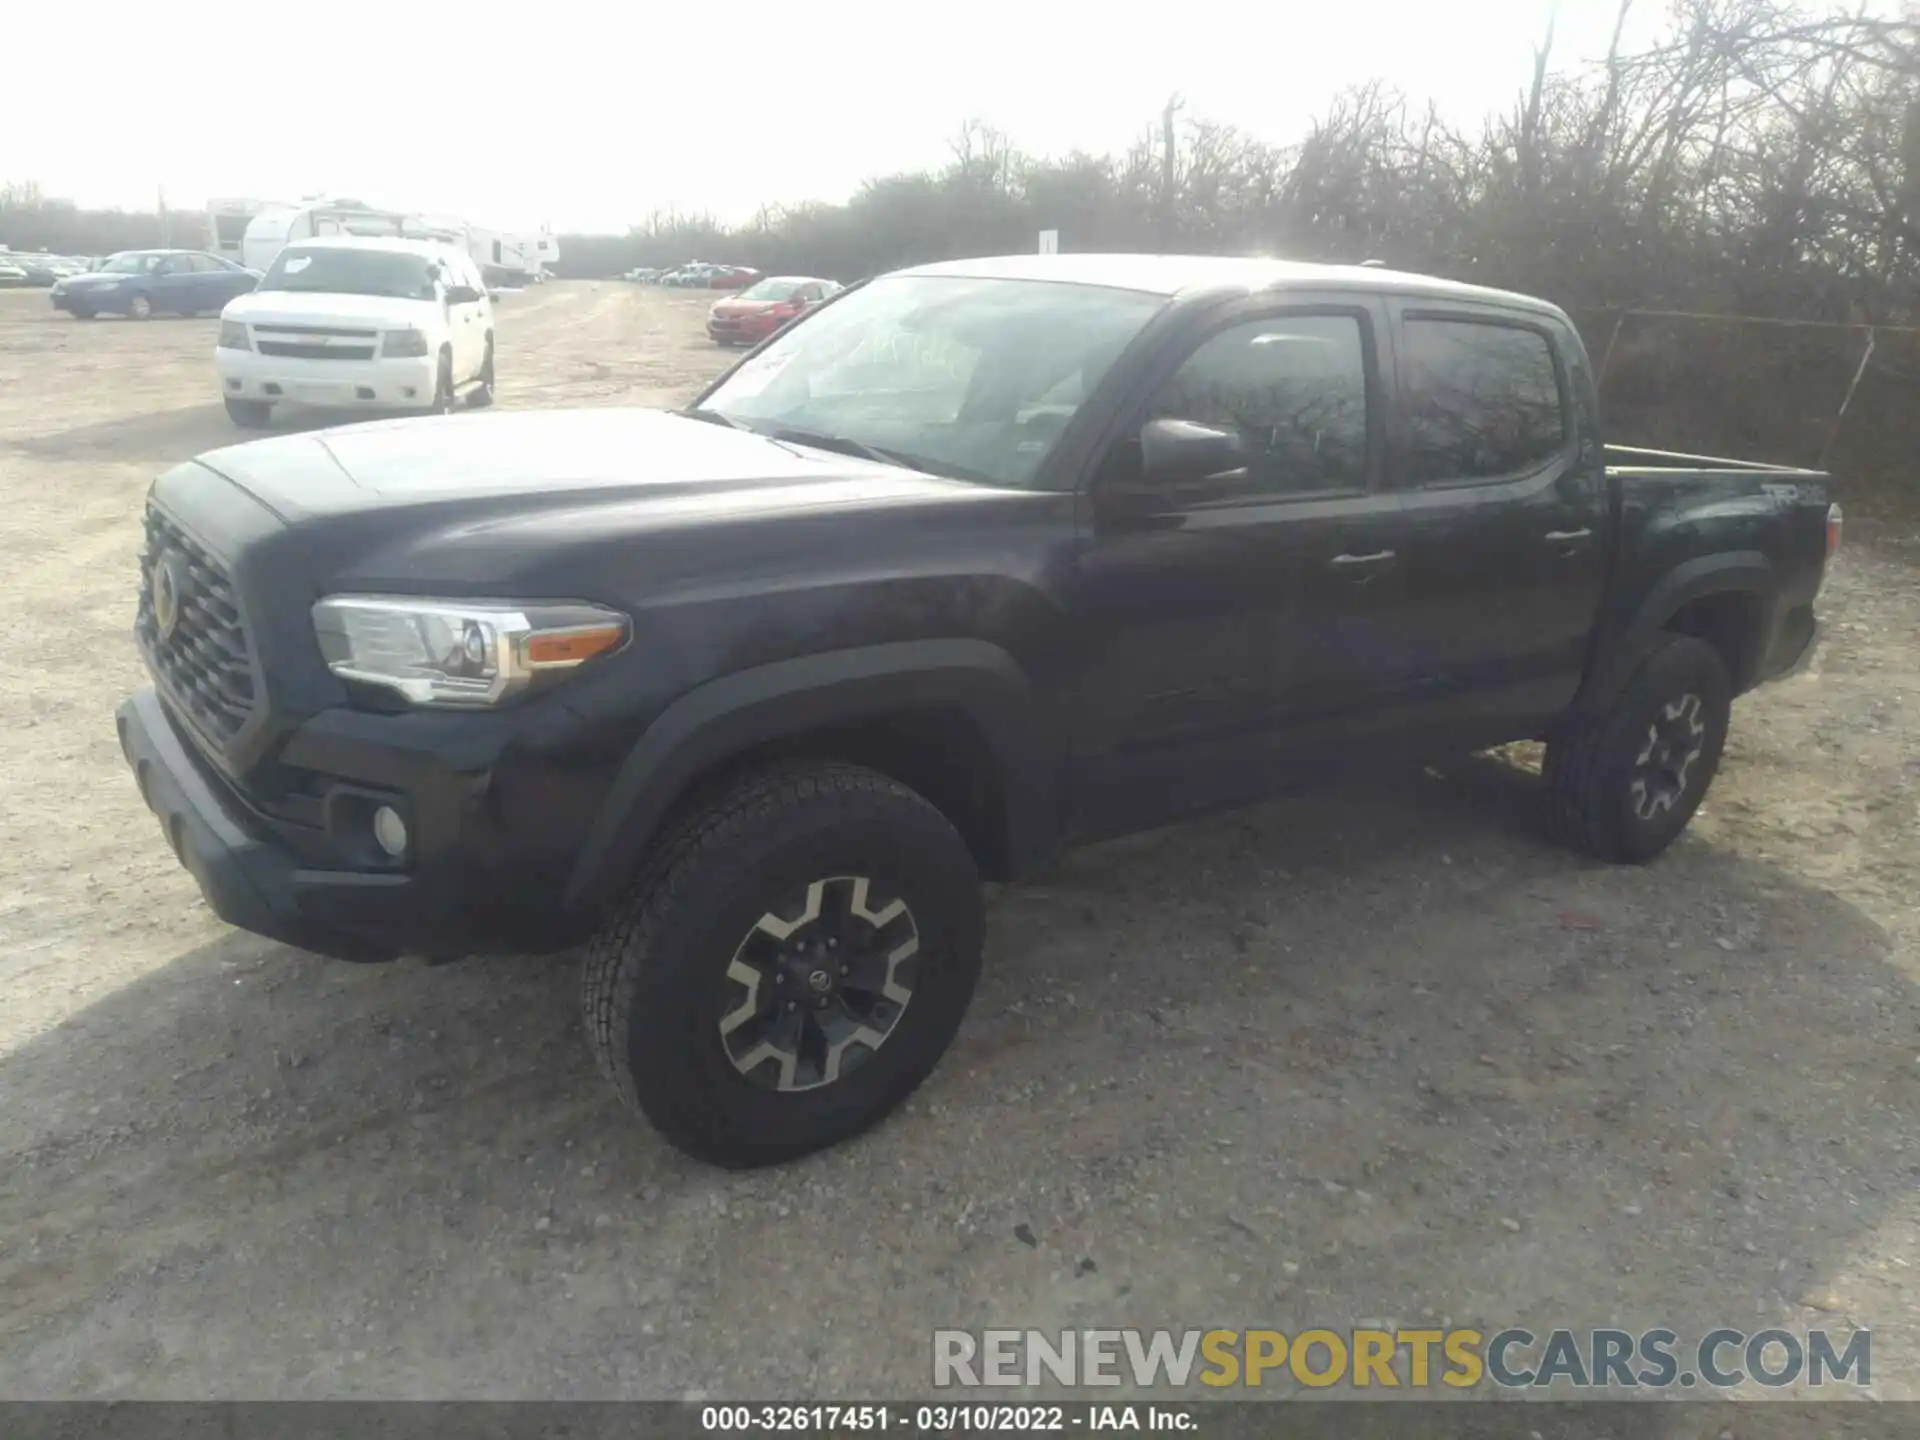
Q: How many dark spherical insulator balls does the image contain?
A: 0